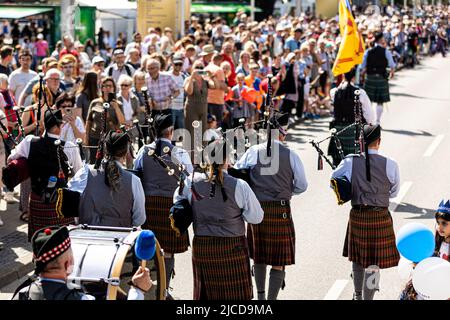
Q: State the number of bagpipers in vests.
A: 6